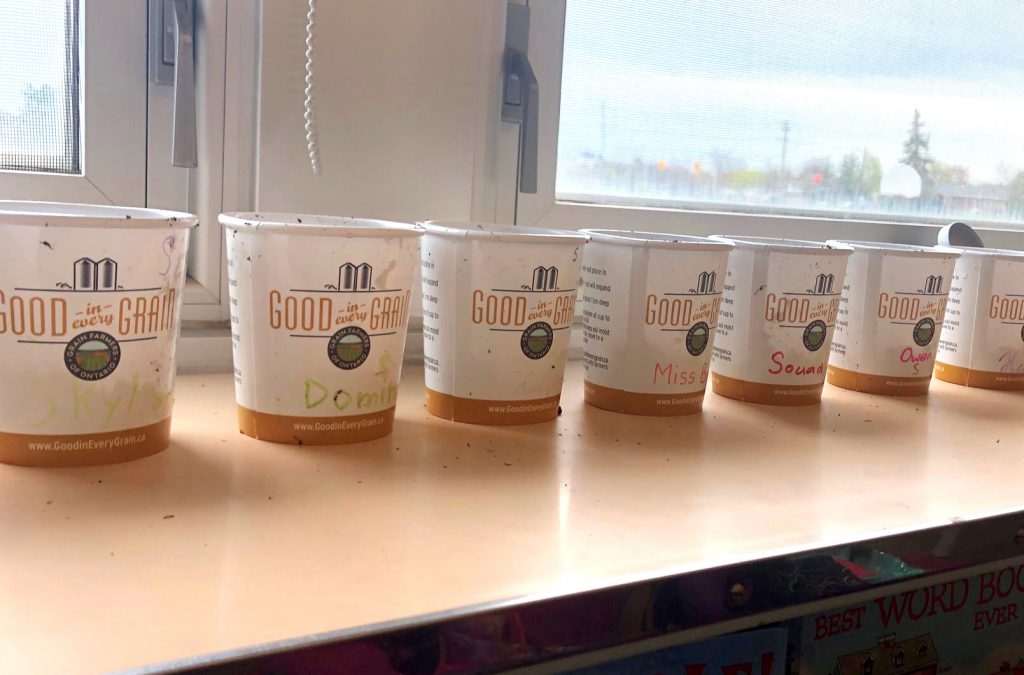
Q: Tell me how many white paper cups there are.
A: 7